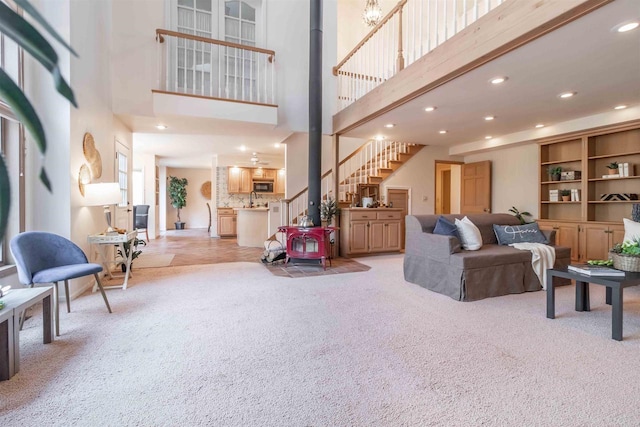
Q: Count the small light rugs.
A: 1